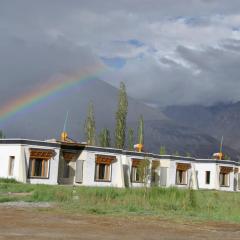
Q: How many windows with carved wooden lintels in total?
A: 5